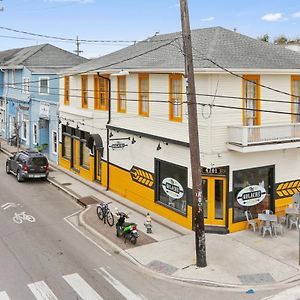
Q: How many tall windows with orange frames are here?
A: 8